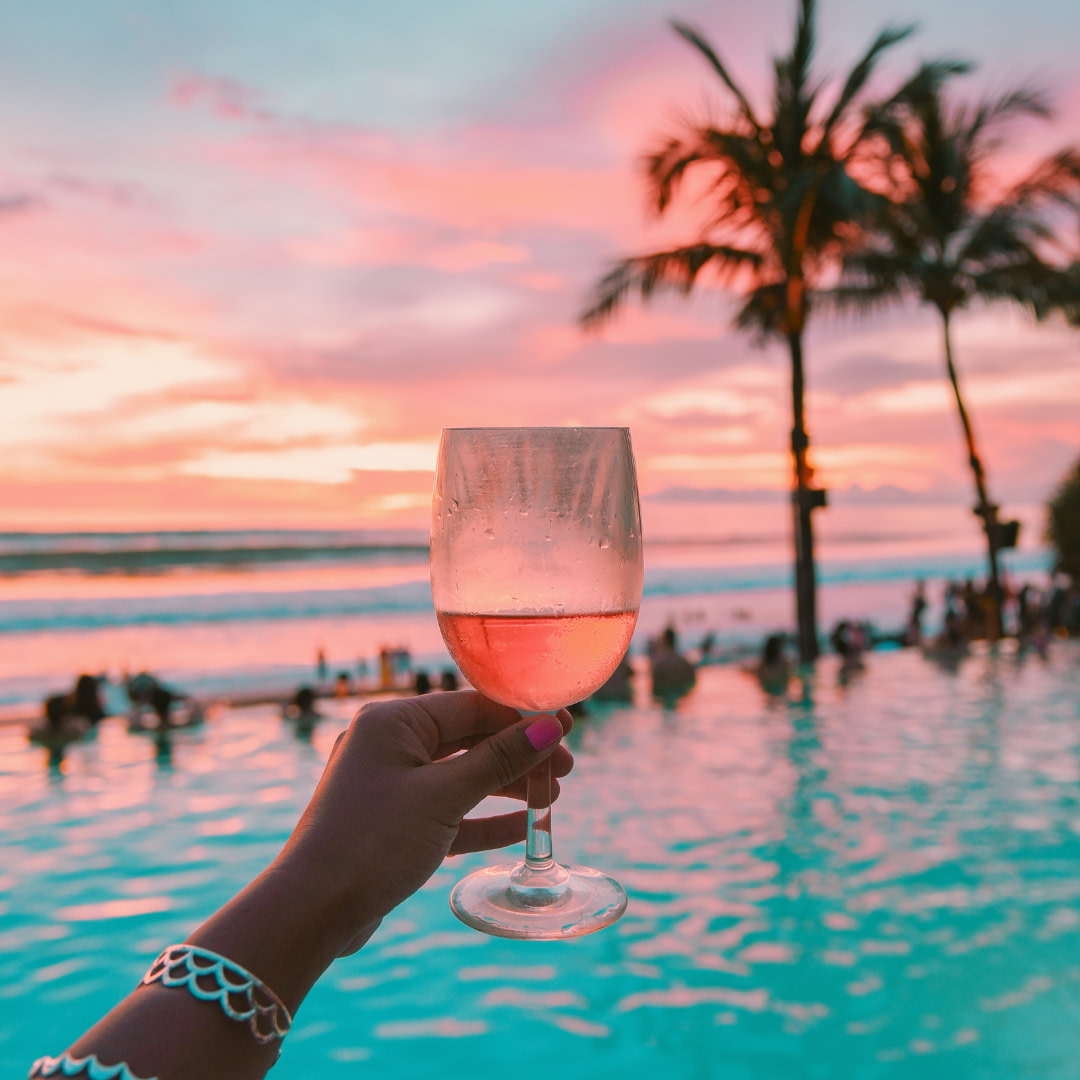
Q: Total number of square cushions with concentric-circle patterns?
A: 0